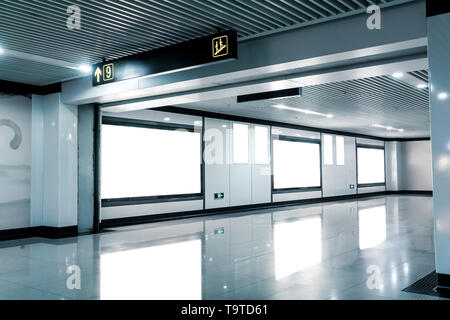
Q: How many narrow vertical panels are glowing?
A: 4